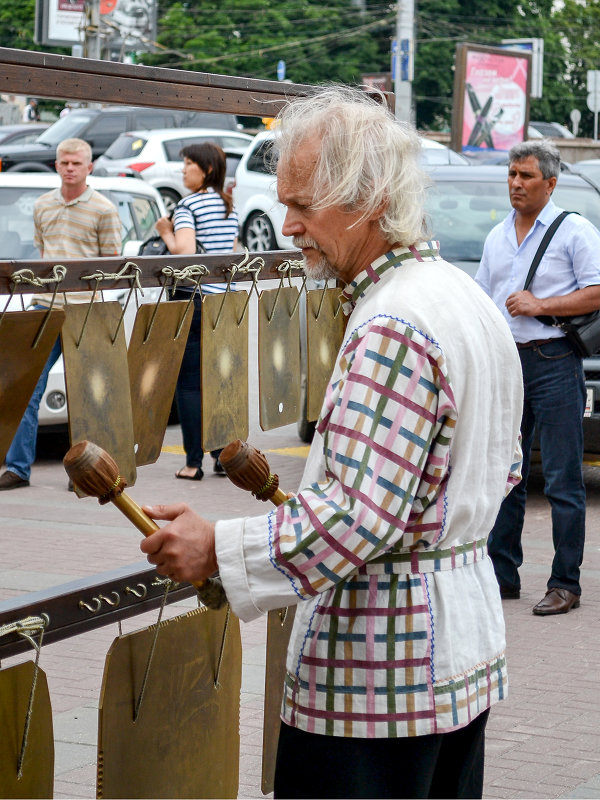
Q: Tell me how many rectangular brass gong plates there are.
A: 9